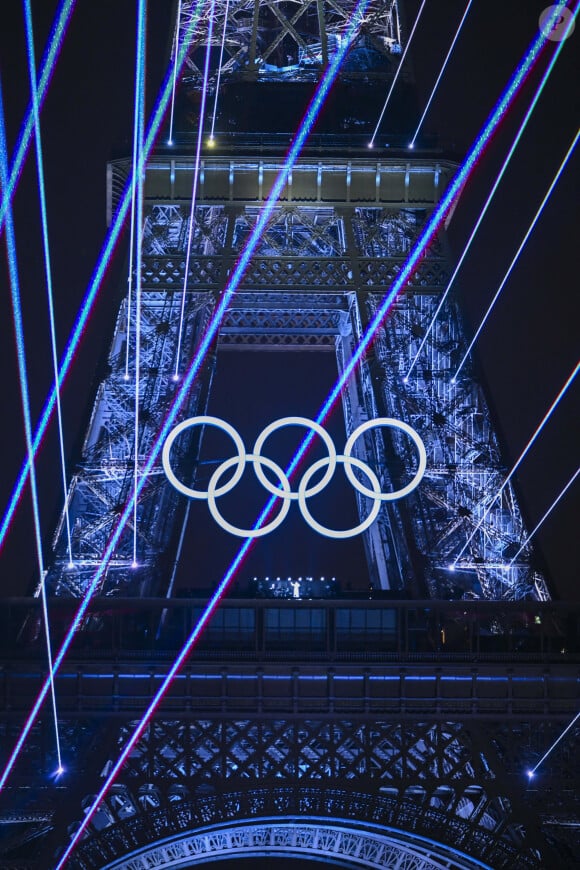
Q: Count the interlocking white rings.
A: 5